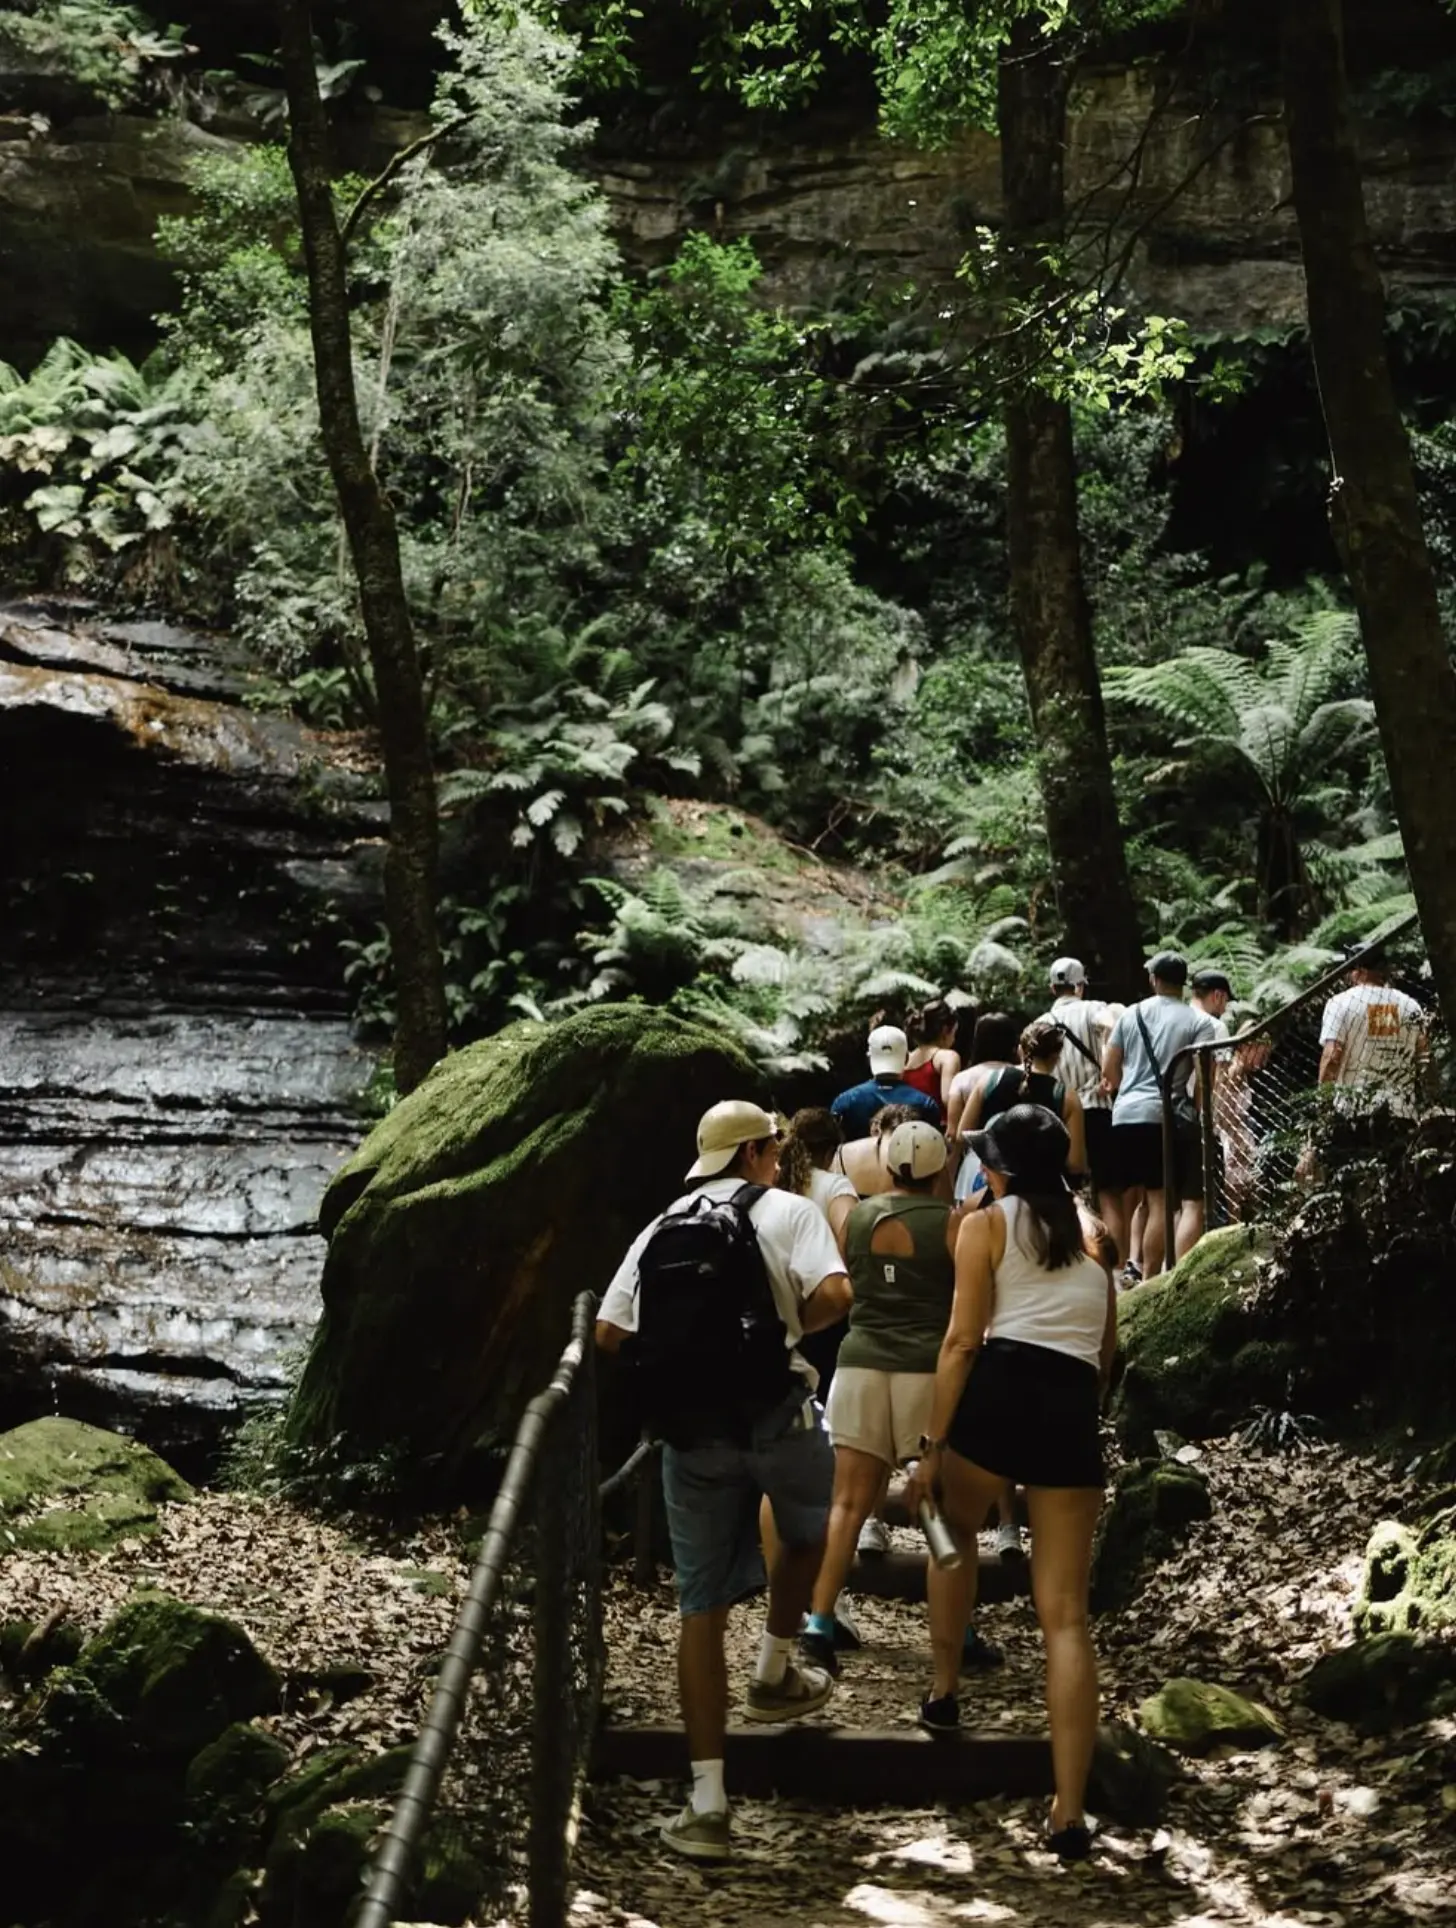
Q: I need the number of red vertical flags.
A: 0